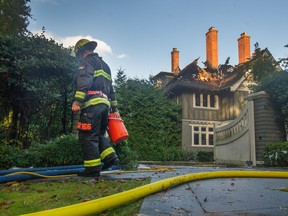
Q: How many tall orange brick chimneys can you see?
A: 3